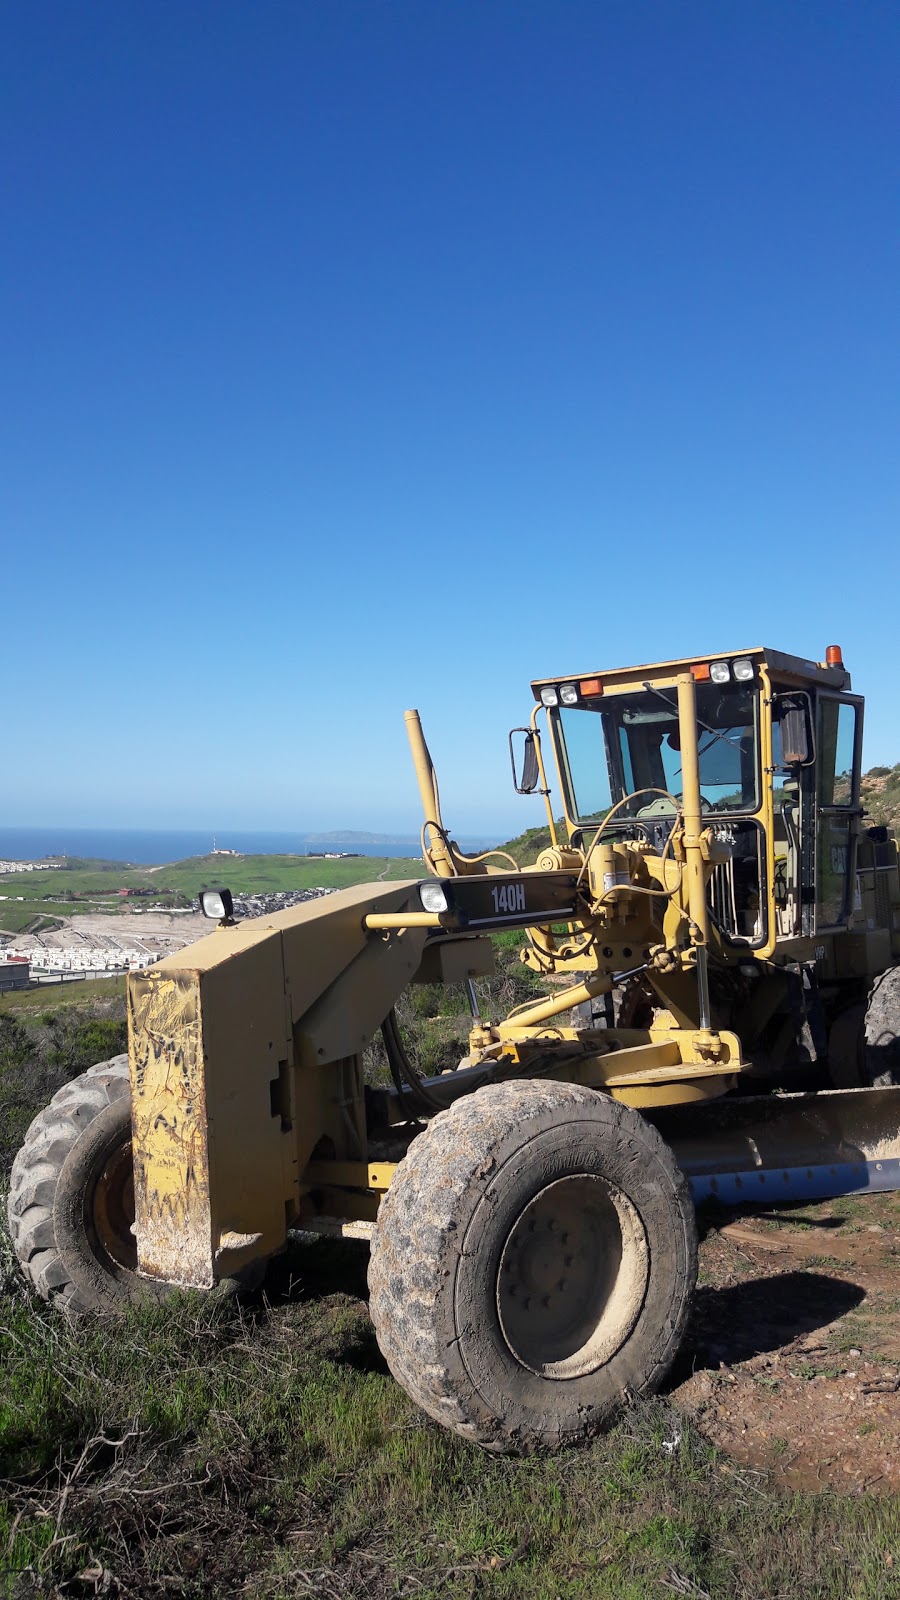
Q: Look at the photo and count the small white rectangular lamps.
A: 6